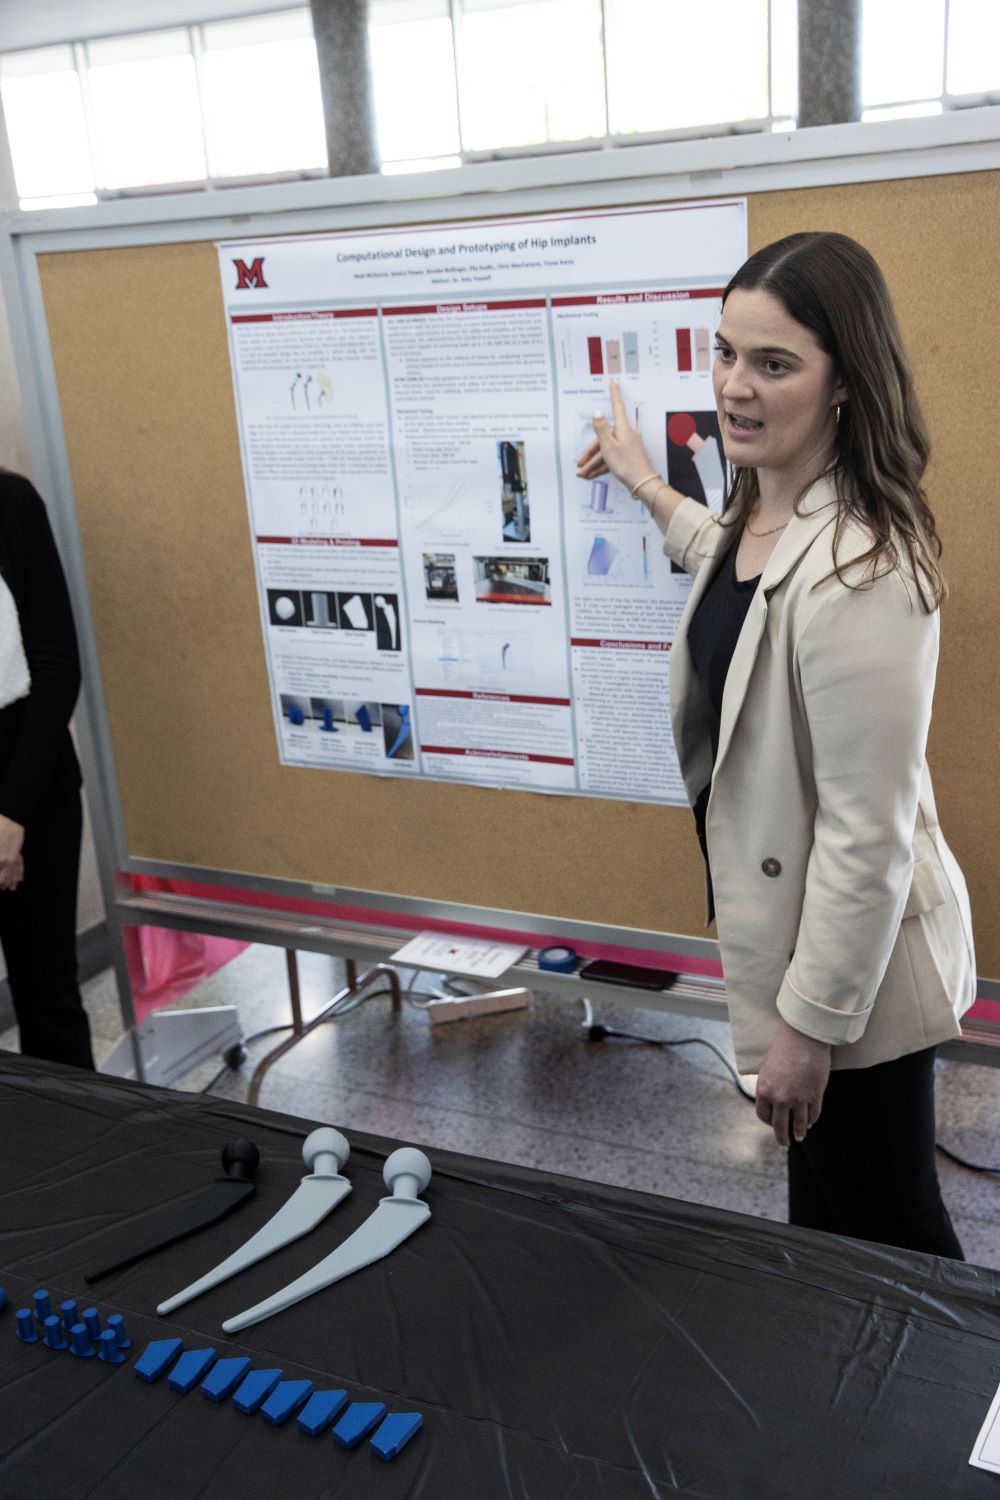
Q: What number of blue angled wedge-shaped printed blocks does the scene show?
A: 8